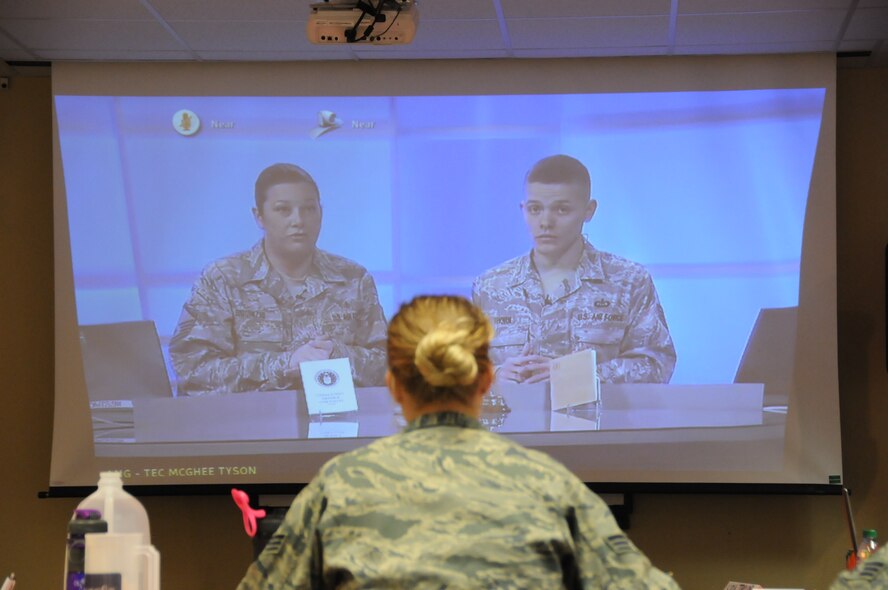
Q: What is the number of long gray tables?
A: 1